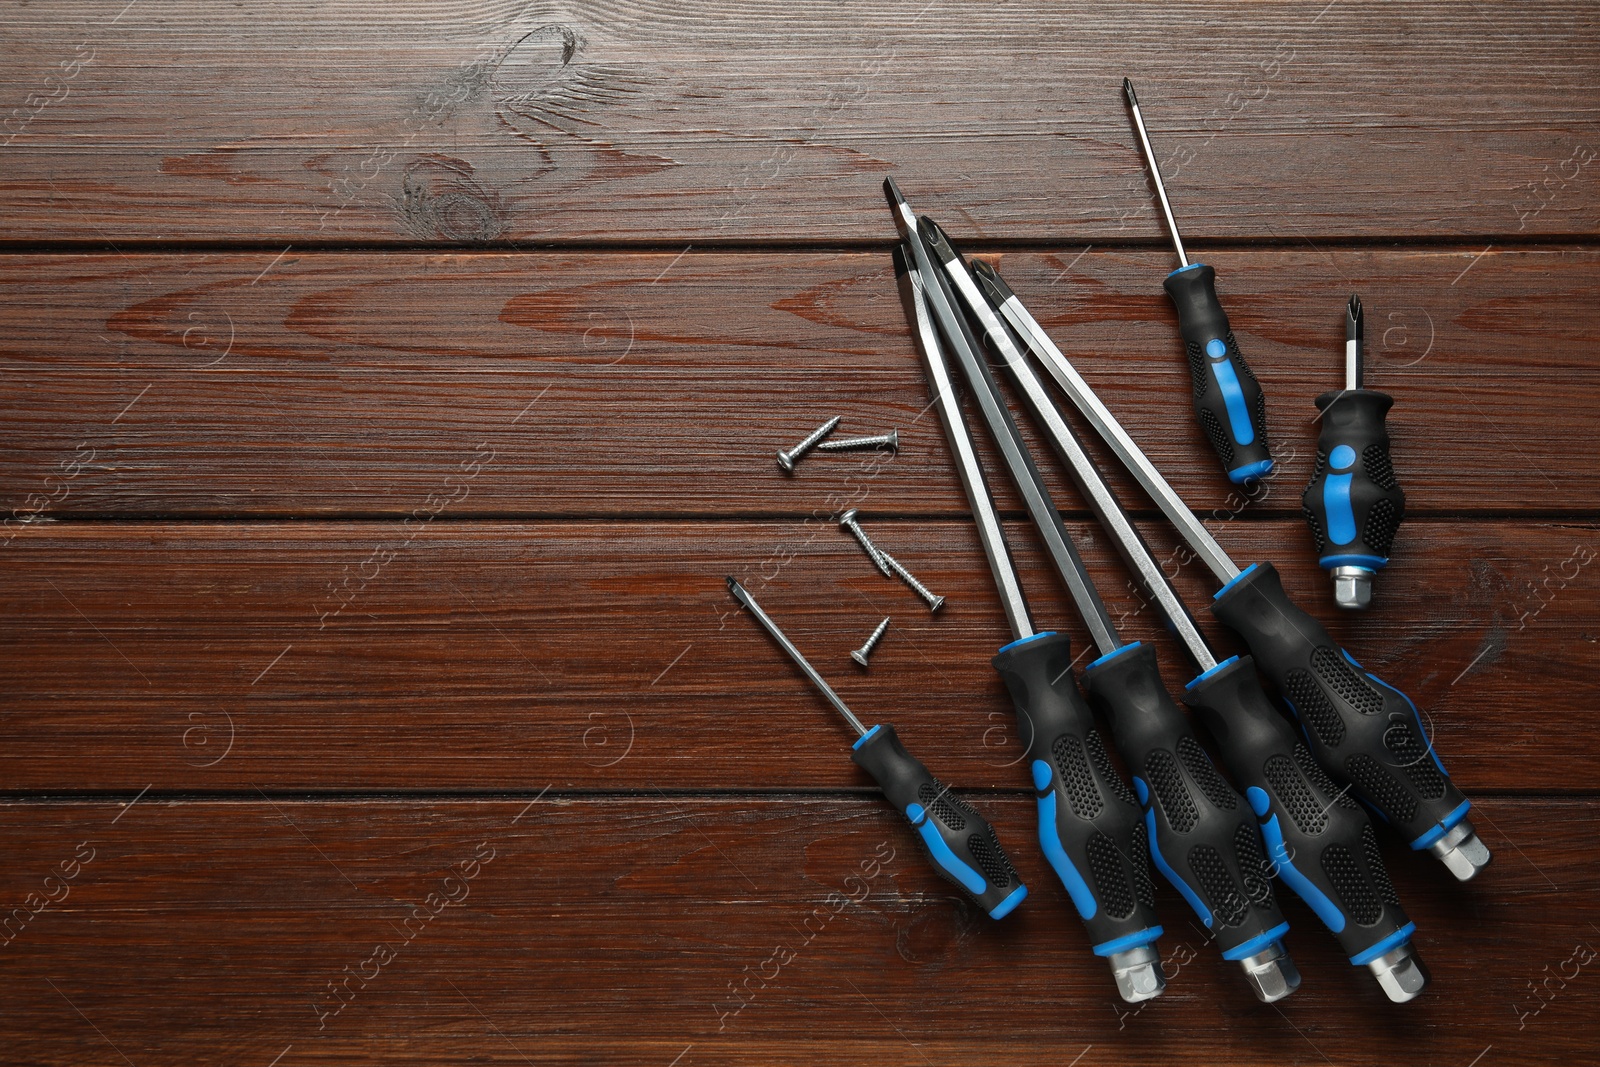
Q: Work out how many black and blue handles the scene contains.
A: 7